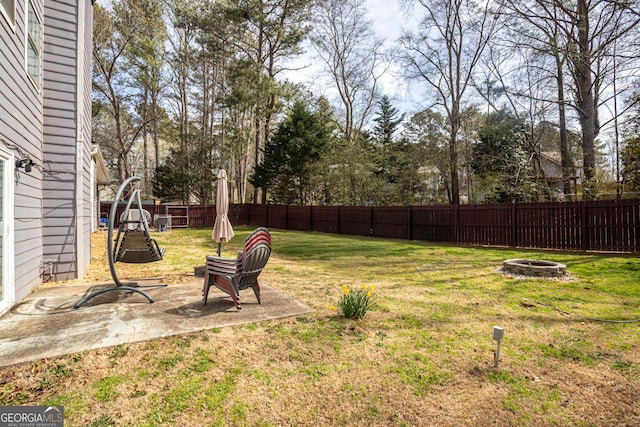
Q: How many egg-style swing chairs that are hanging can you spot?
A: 1